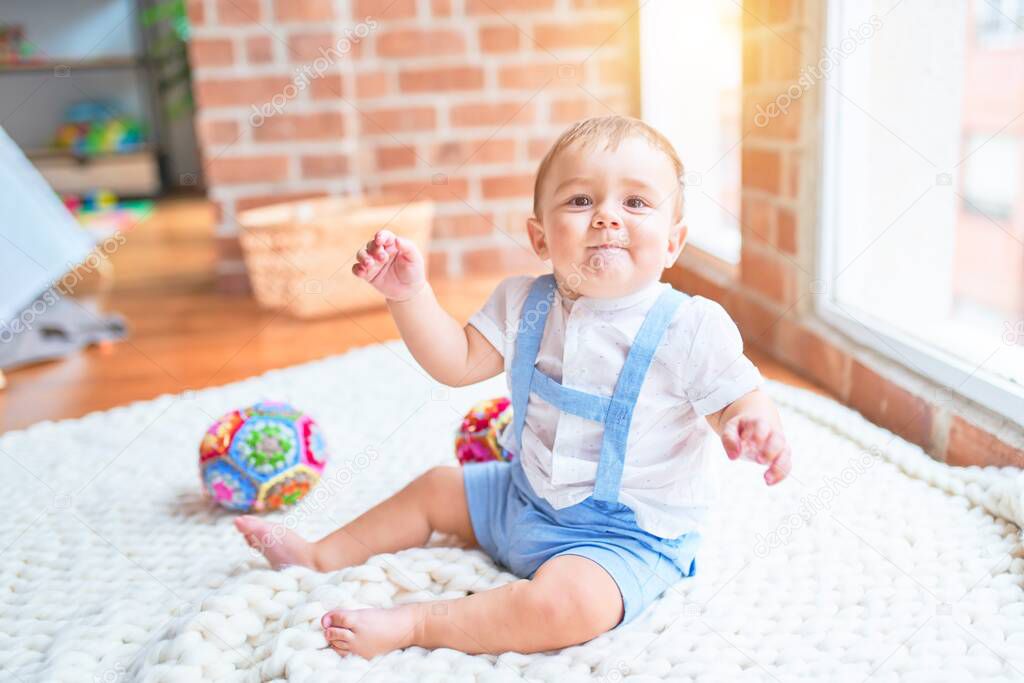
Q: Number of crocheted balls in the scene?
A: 2